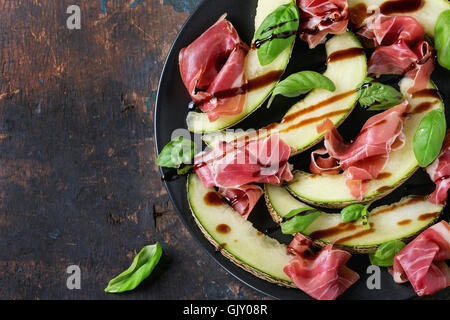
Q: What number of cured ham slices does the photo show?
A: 8